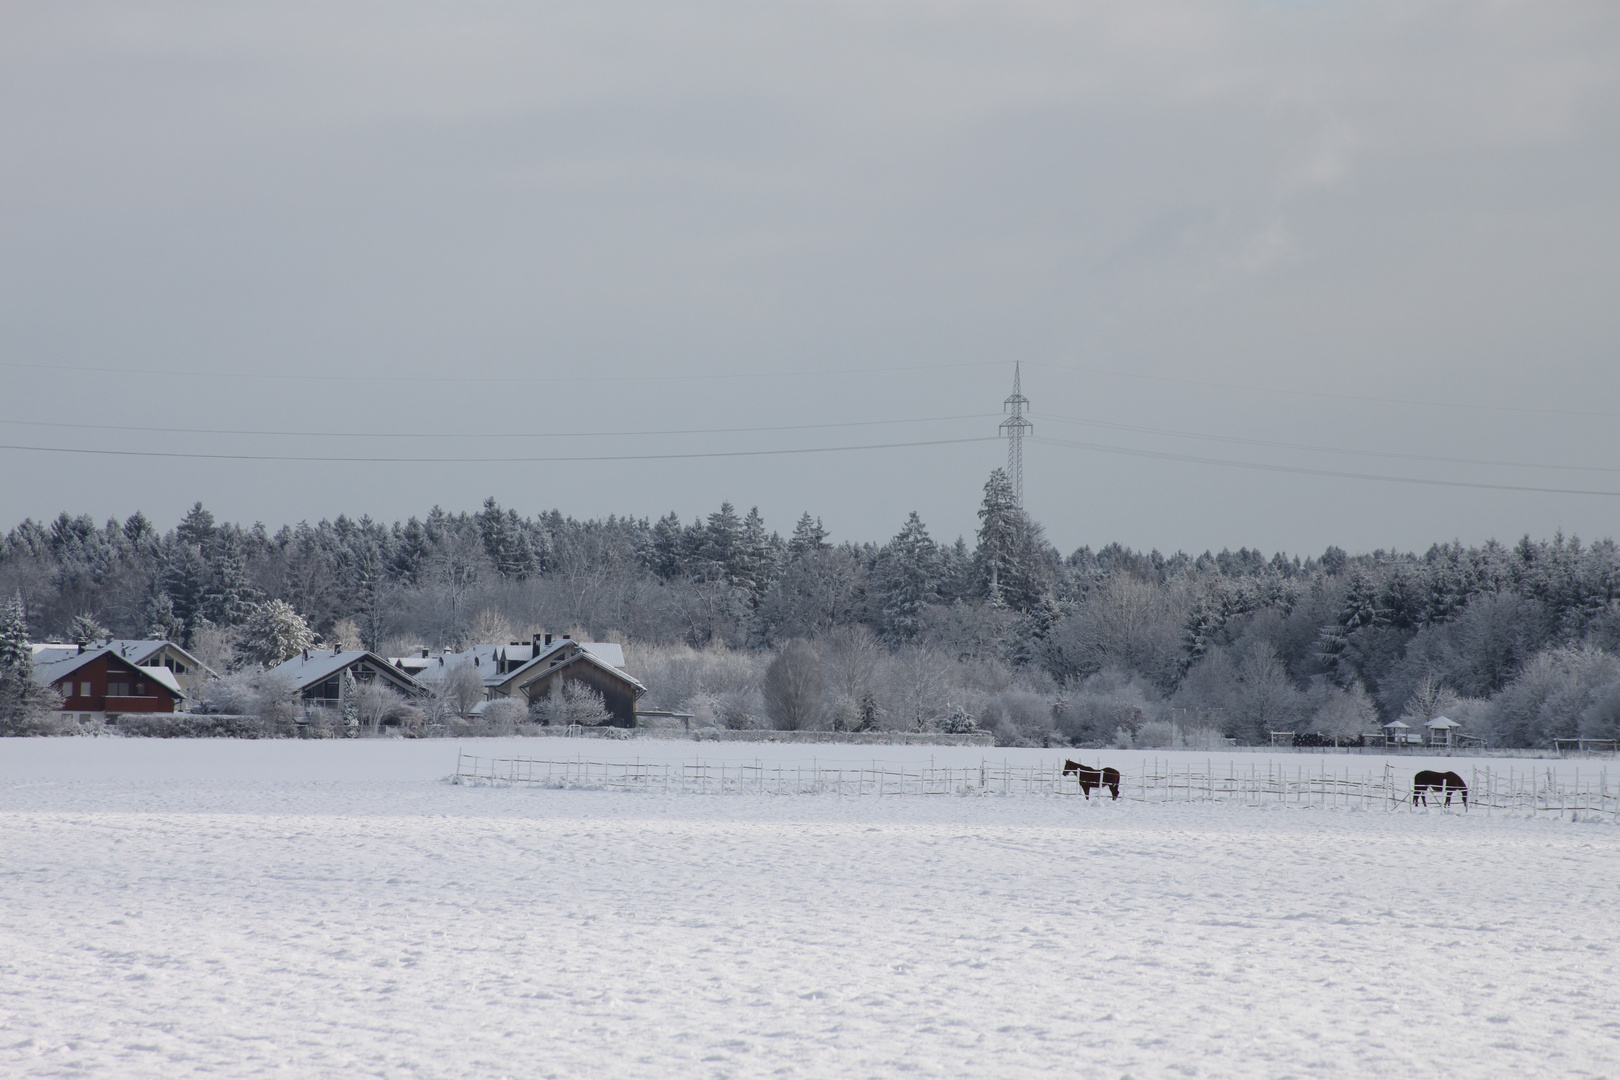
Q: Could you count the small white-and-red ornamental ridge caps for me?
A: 0